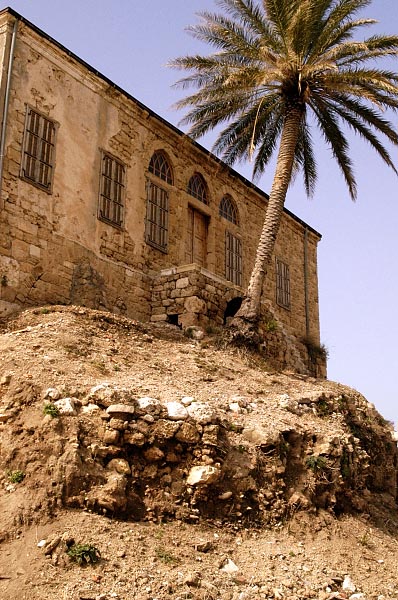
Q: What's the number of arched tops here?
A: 3